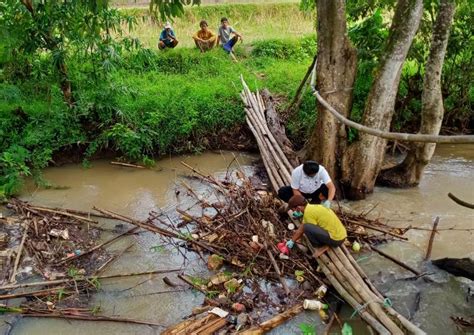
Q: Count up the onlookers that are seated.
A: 3